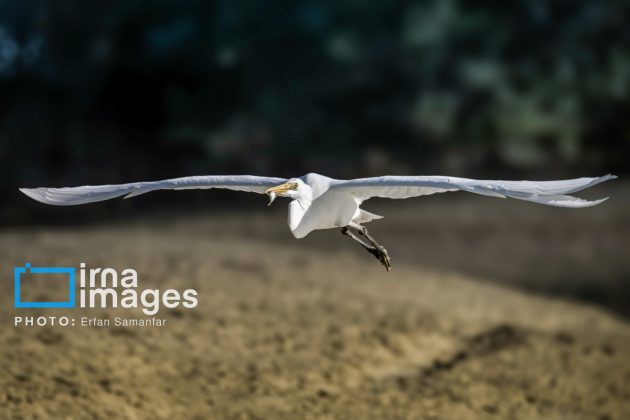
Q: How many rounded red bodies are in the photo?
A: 0